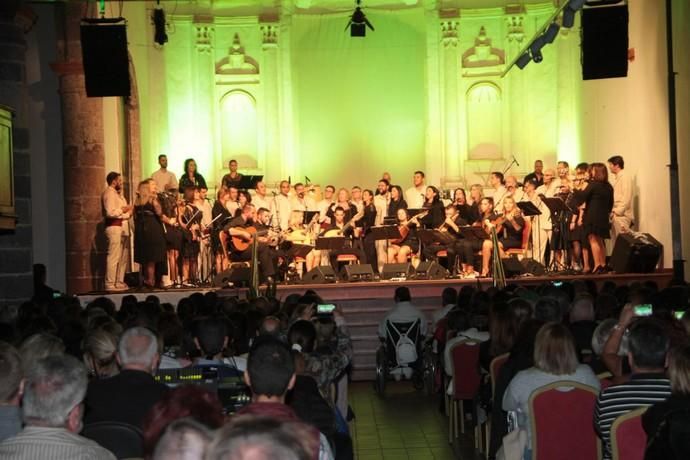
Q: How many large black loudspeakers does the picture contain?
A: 2